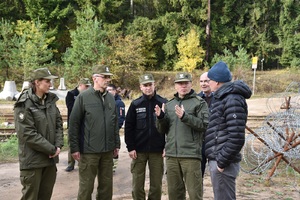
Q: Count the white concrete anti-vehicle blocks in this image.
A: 4